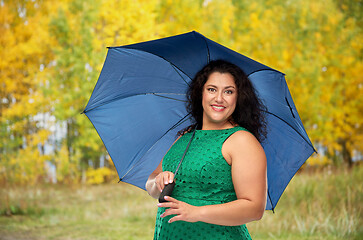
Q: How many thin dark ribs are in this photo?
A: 7